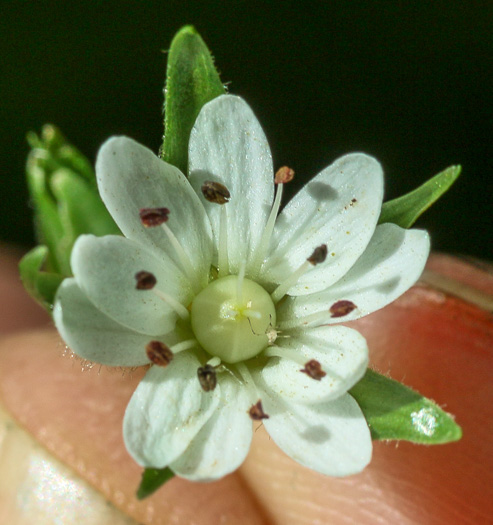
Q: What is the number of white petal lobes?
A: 10